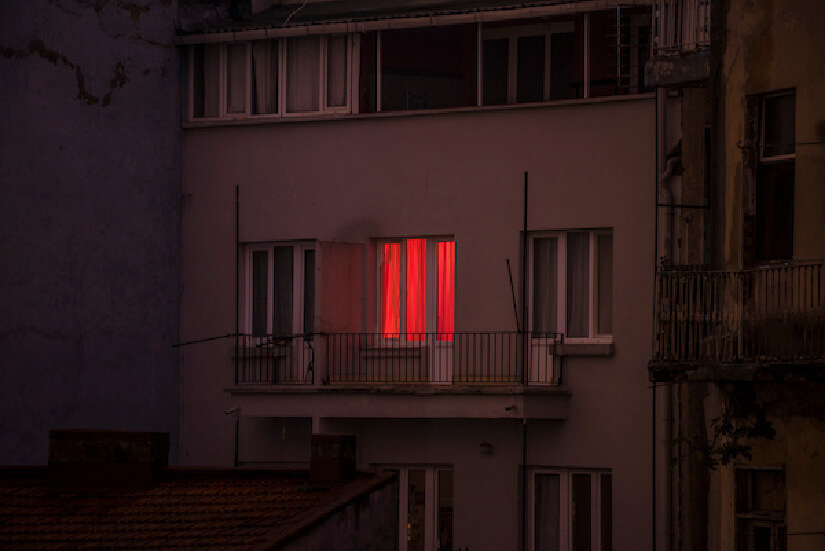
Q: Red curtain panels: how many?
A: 3